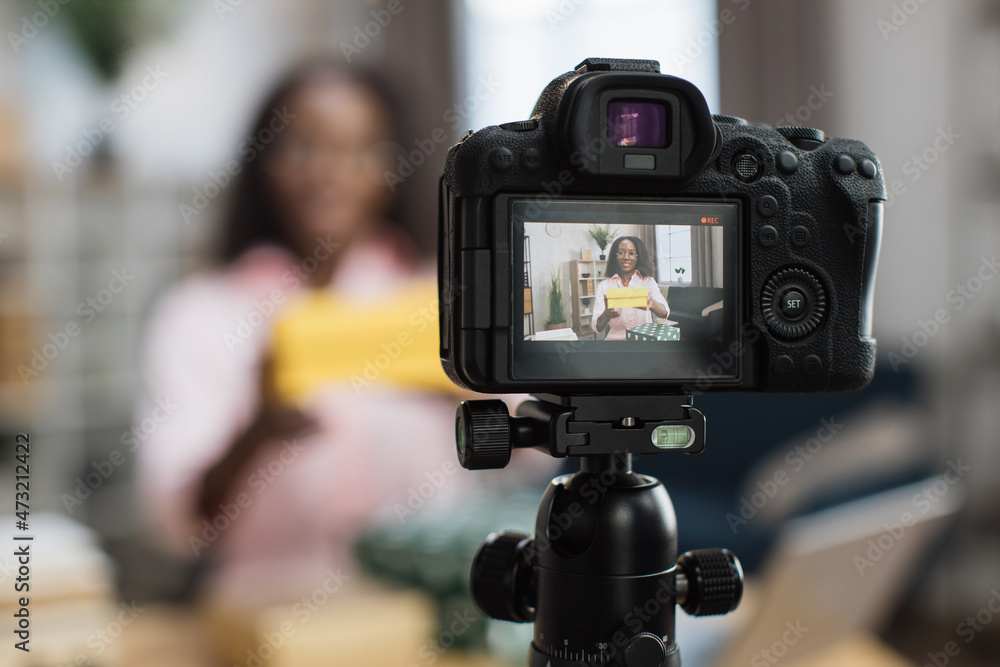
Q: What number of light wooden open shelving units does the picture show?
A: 1